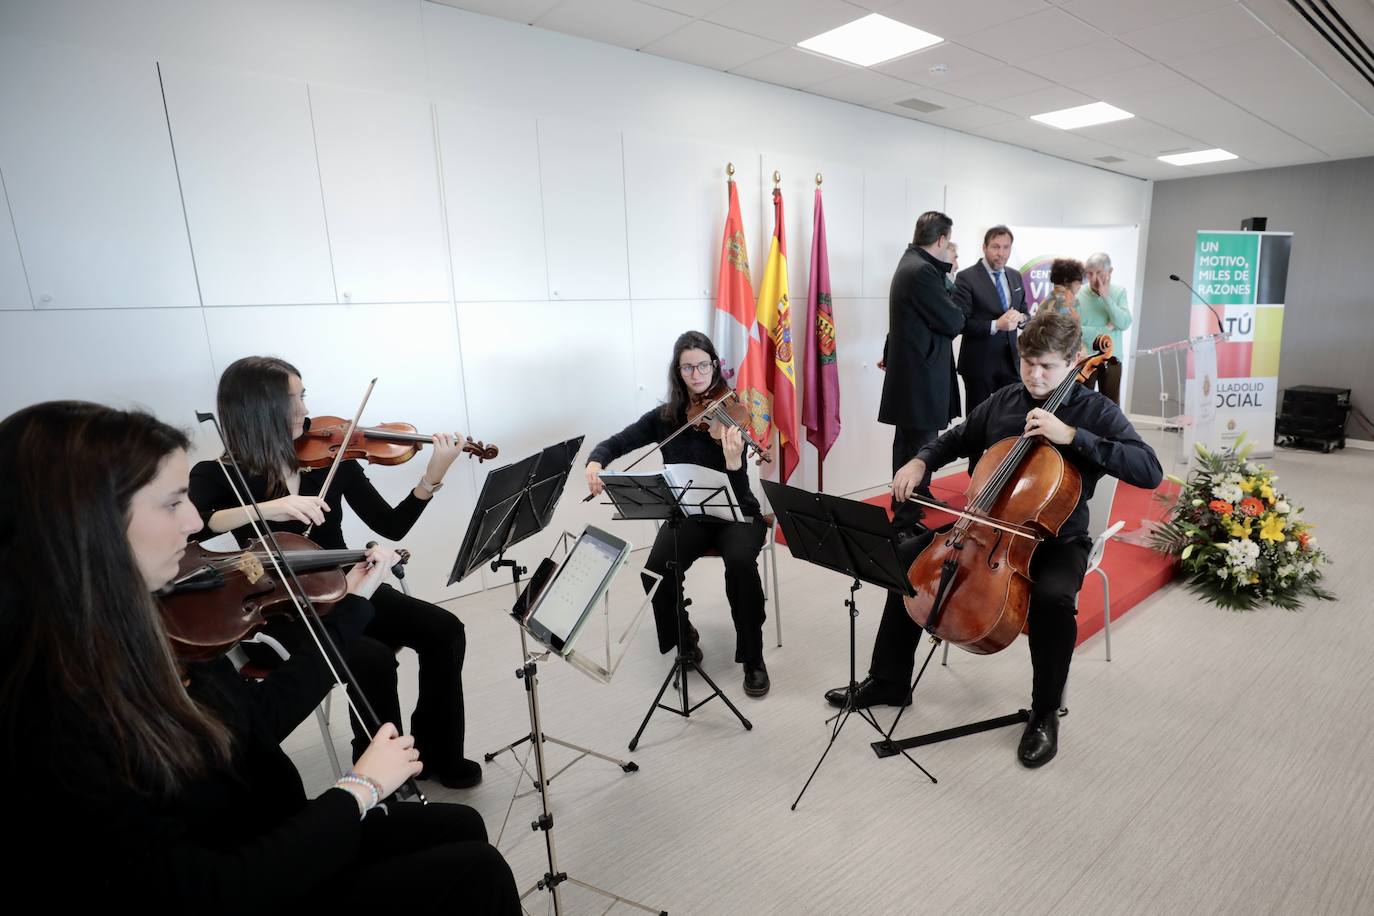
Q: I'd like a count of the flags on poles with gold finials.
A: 3